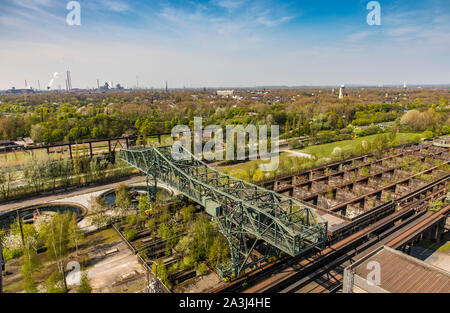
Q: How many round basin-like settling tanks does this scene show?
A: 2